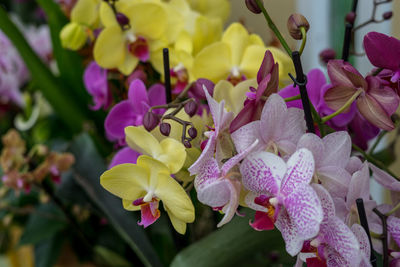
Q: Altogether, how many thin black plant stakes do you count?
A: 4